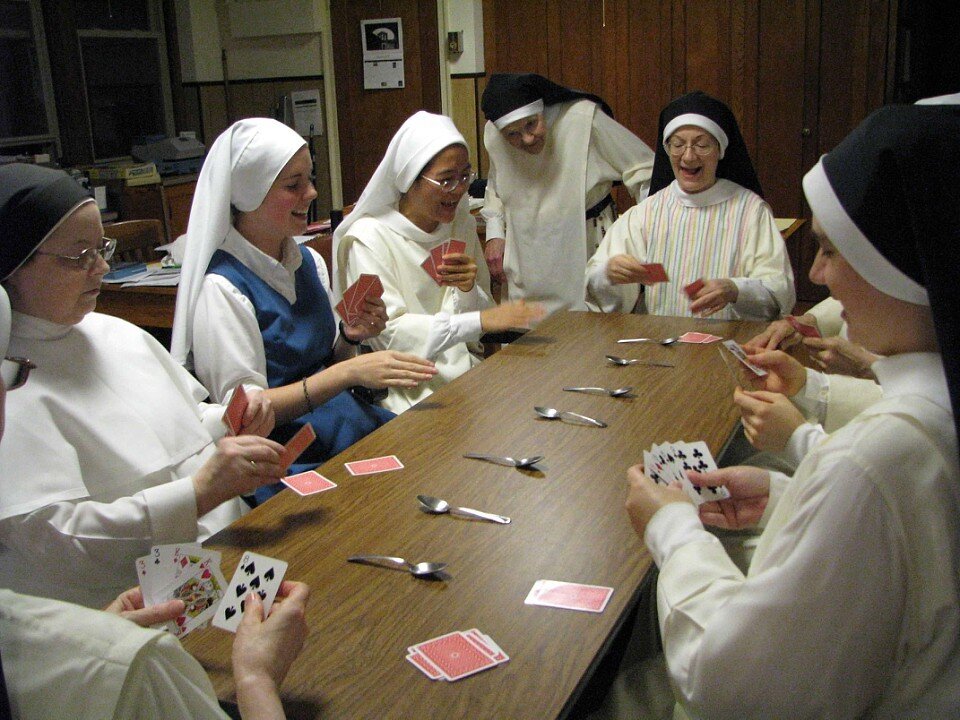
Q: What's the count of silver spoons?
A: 7